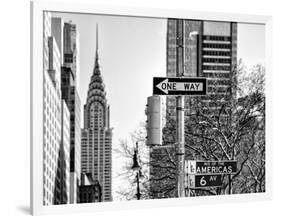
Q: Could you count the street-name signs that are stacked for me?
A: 2